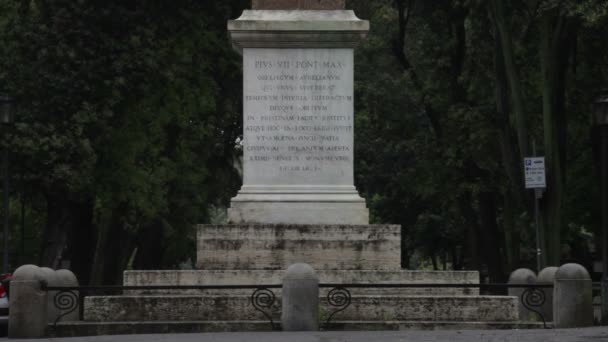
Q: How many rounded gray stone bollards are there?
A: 7